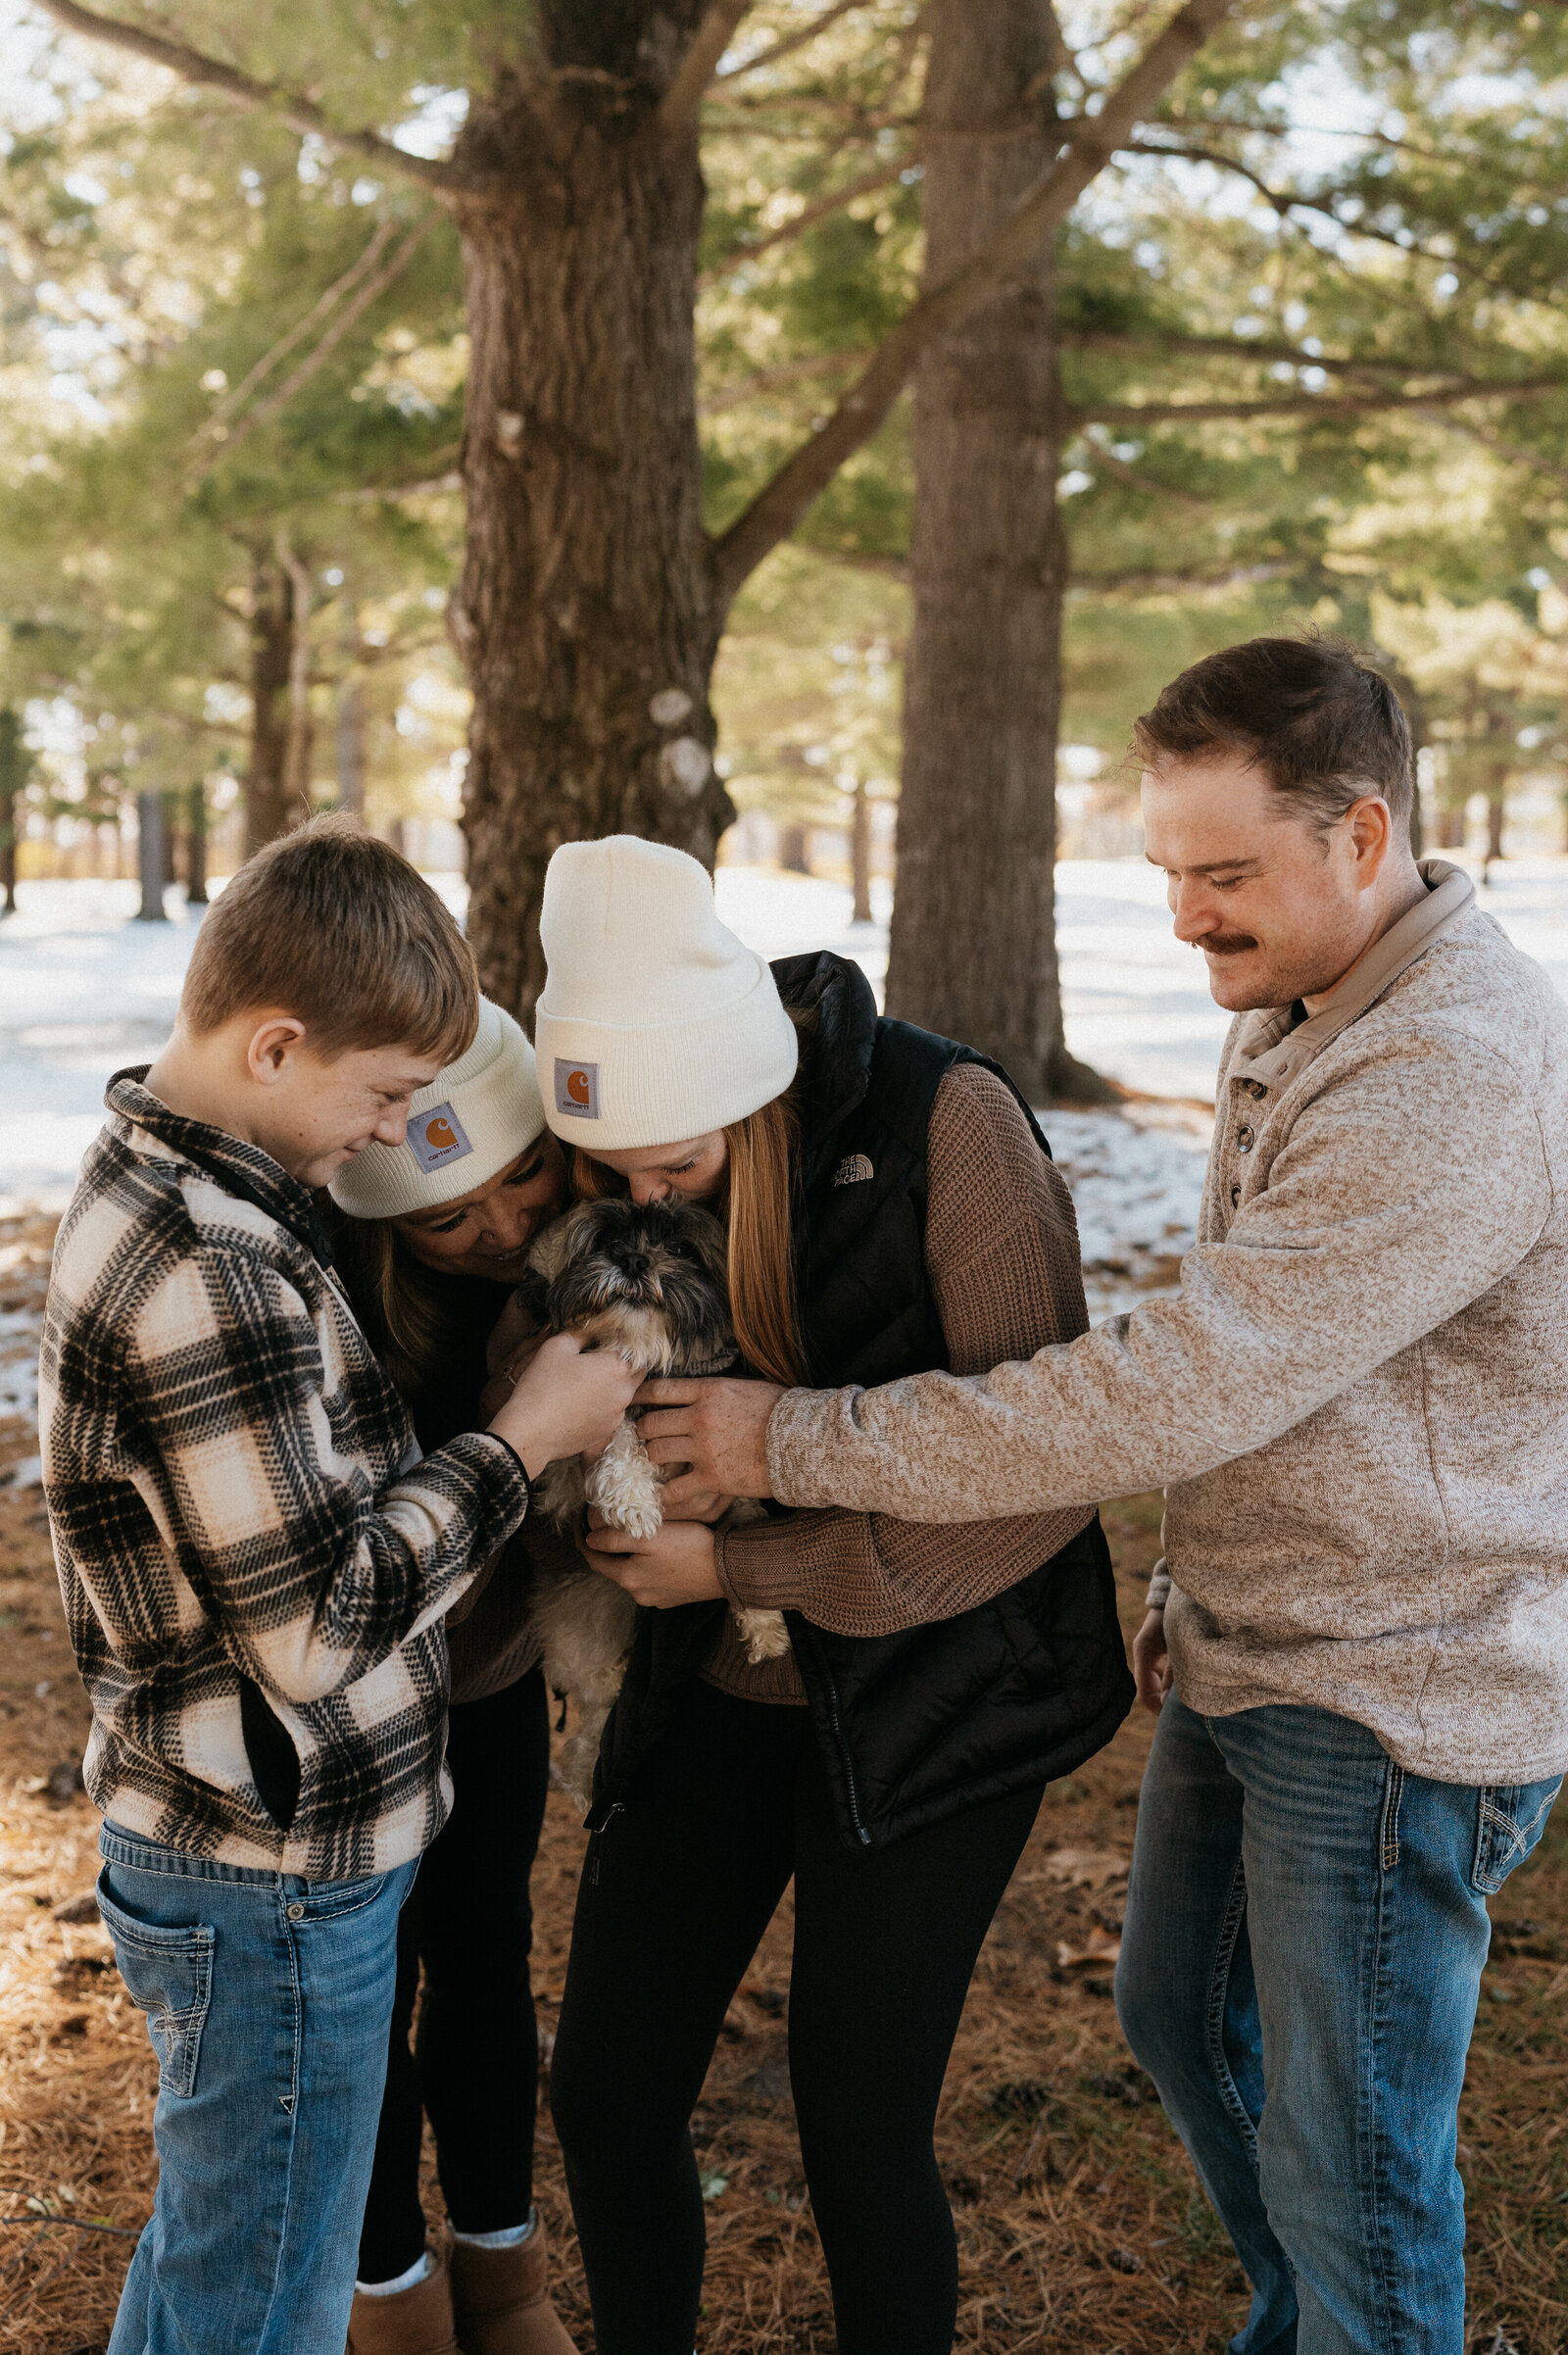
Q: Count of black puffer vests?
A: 1